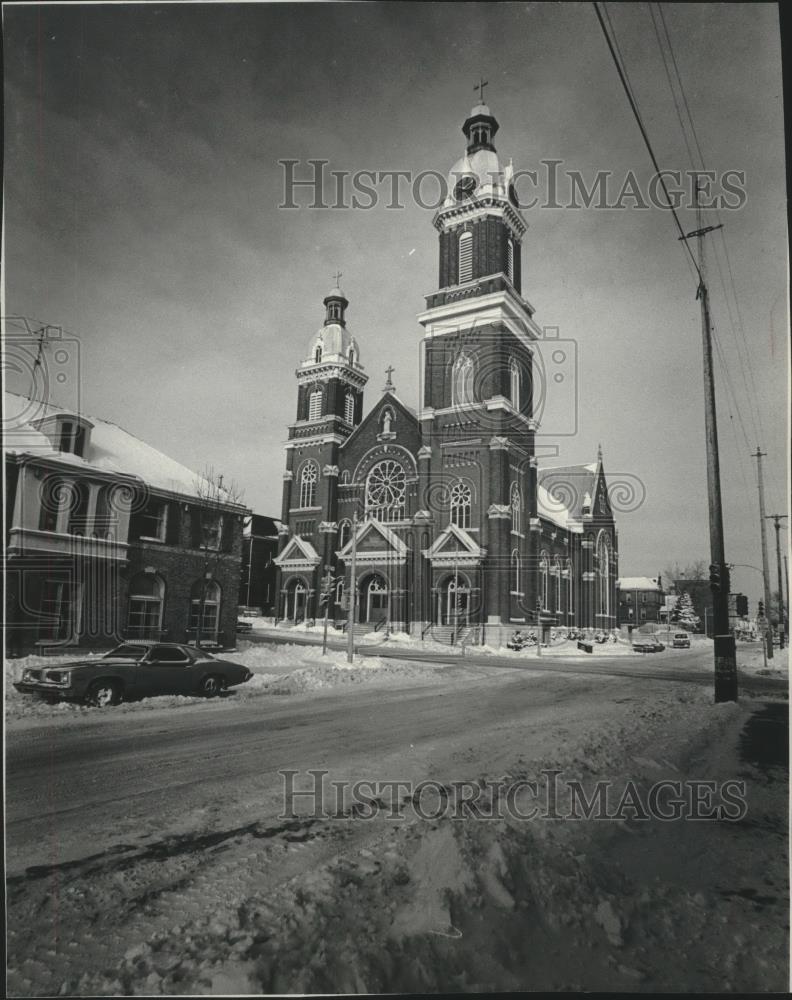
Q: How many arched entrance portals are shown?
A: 3